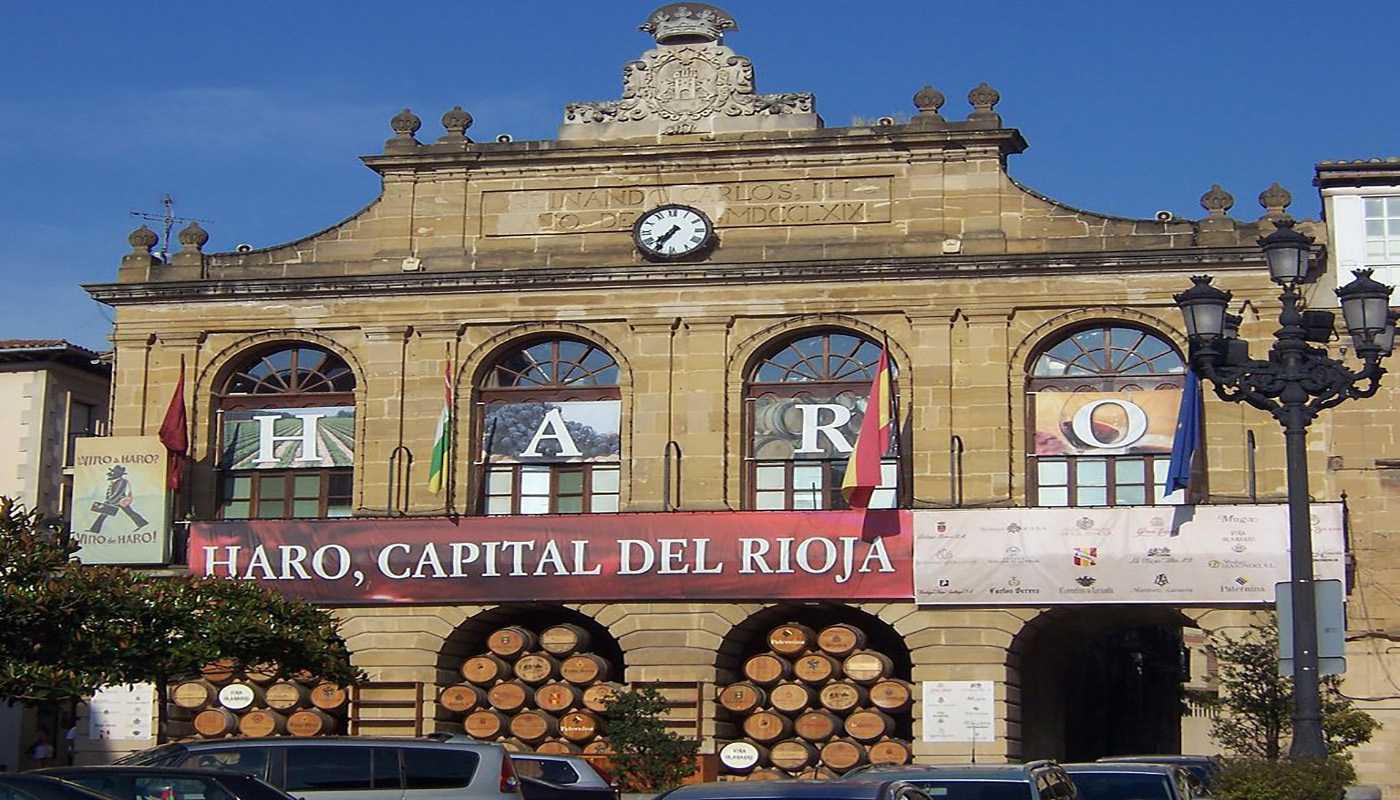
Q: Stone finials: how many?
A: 8